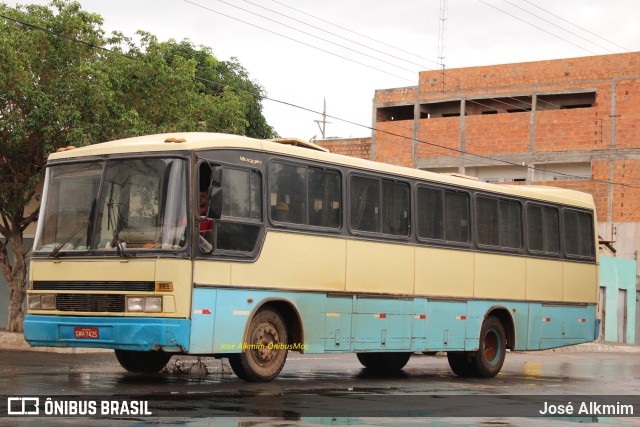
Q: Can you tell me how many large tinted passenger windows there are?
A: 6